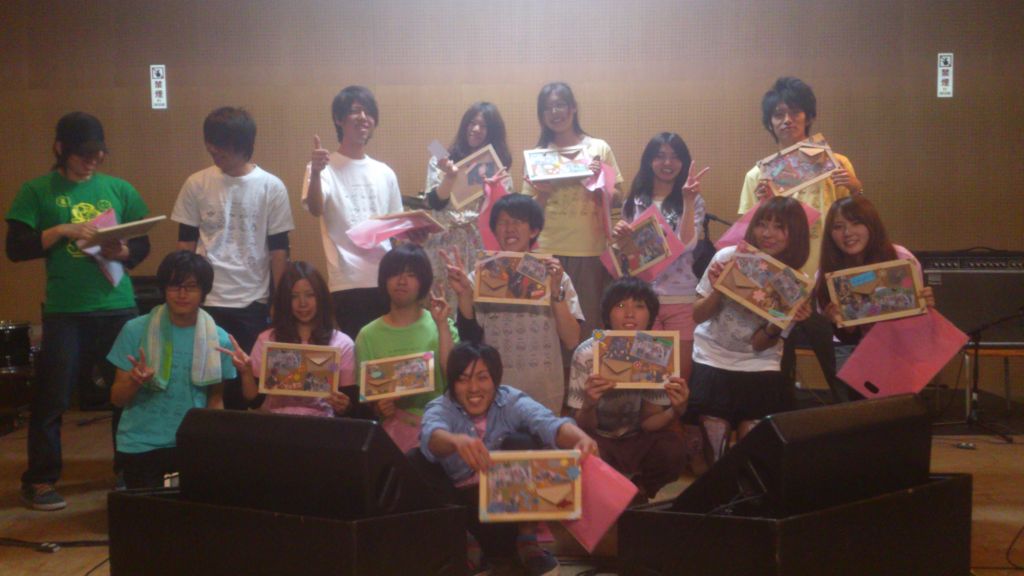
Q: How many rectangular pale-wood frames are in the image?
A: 13